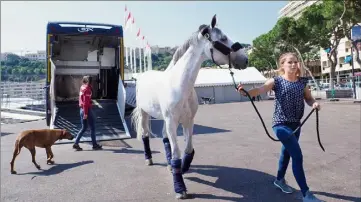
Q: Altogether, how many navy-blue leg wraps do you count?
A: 4